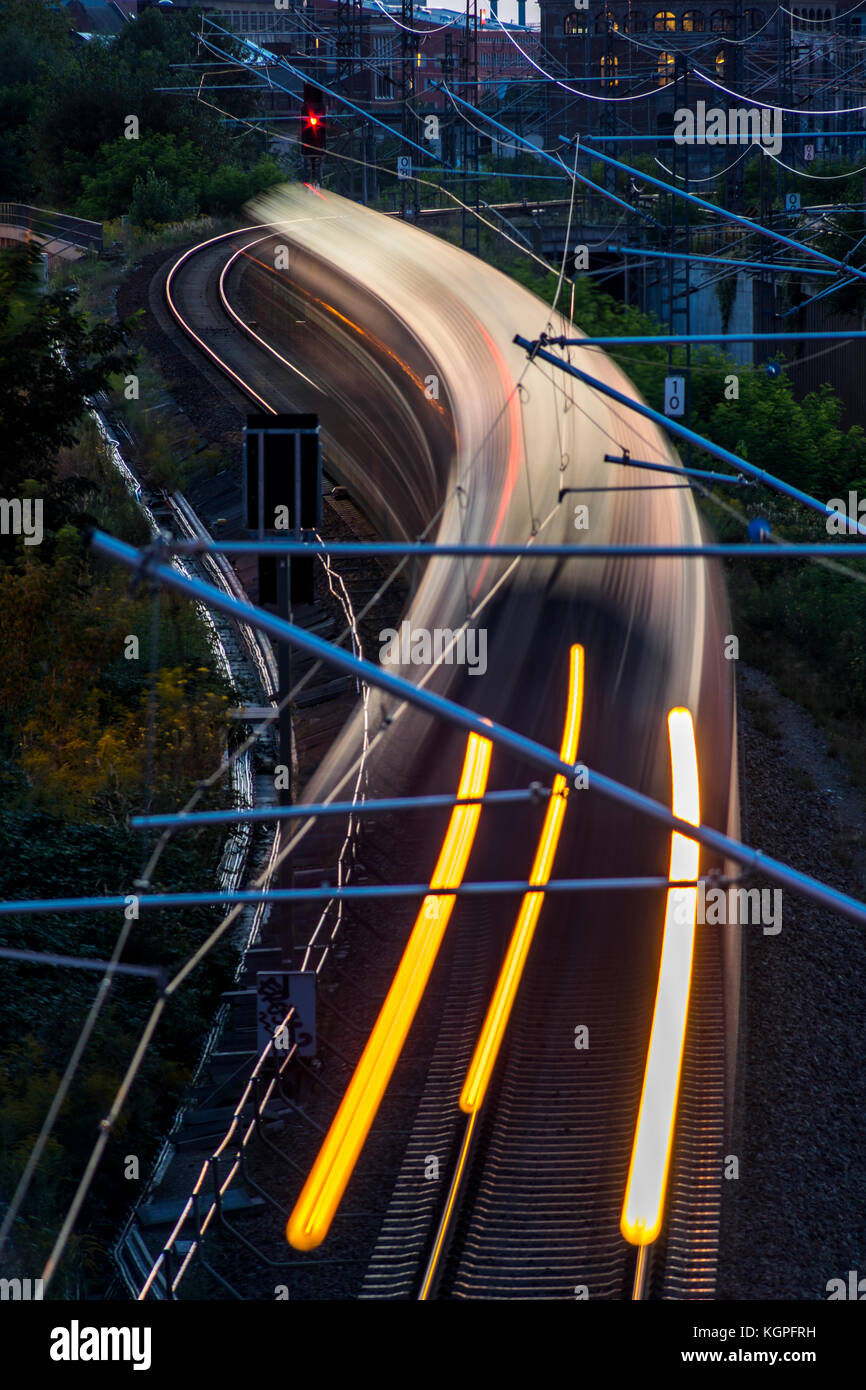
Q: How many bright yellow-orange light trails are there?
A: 3